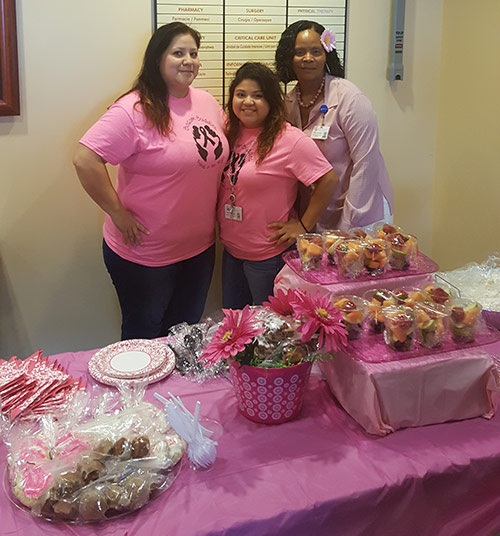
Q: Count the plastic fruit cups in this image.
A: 14